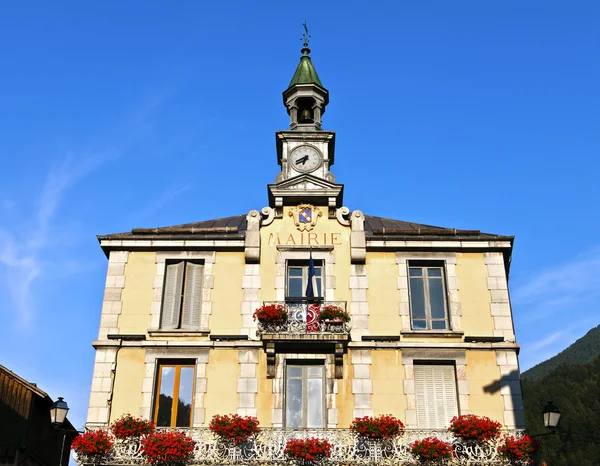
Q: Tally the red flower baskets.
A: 11